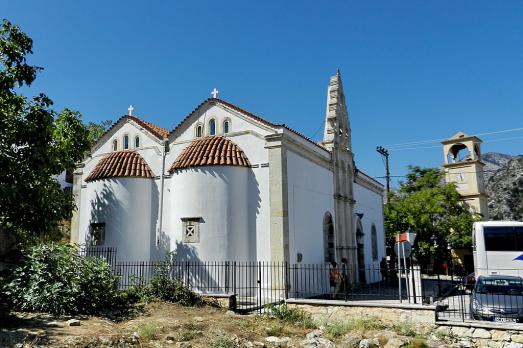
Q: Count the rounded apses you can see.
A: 2